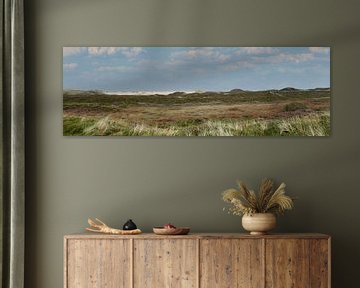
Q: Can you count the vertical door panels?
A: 4